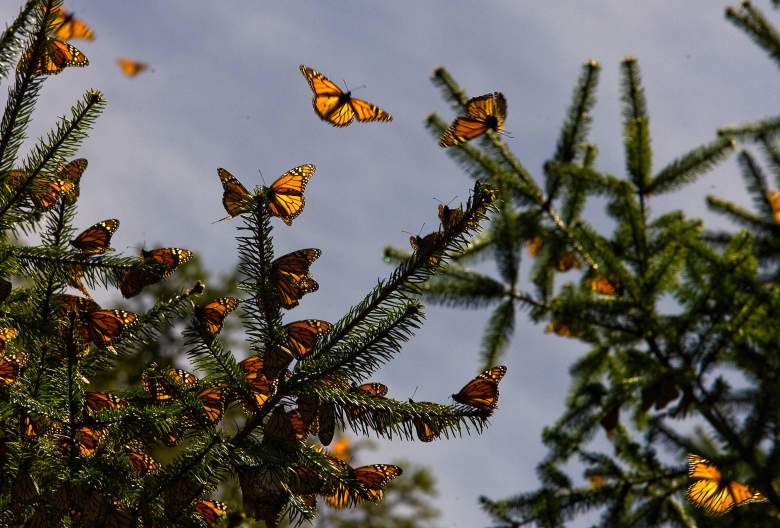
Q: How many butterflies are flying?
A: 5